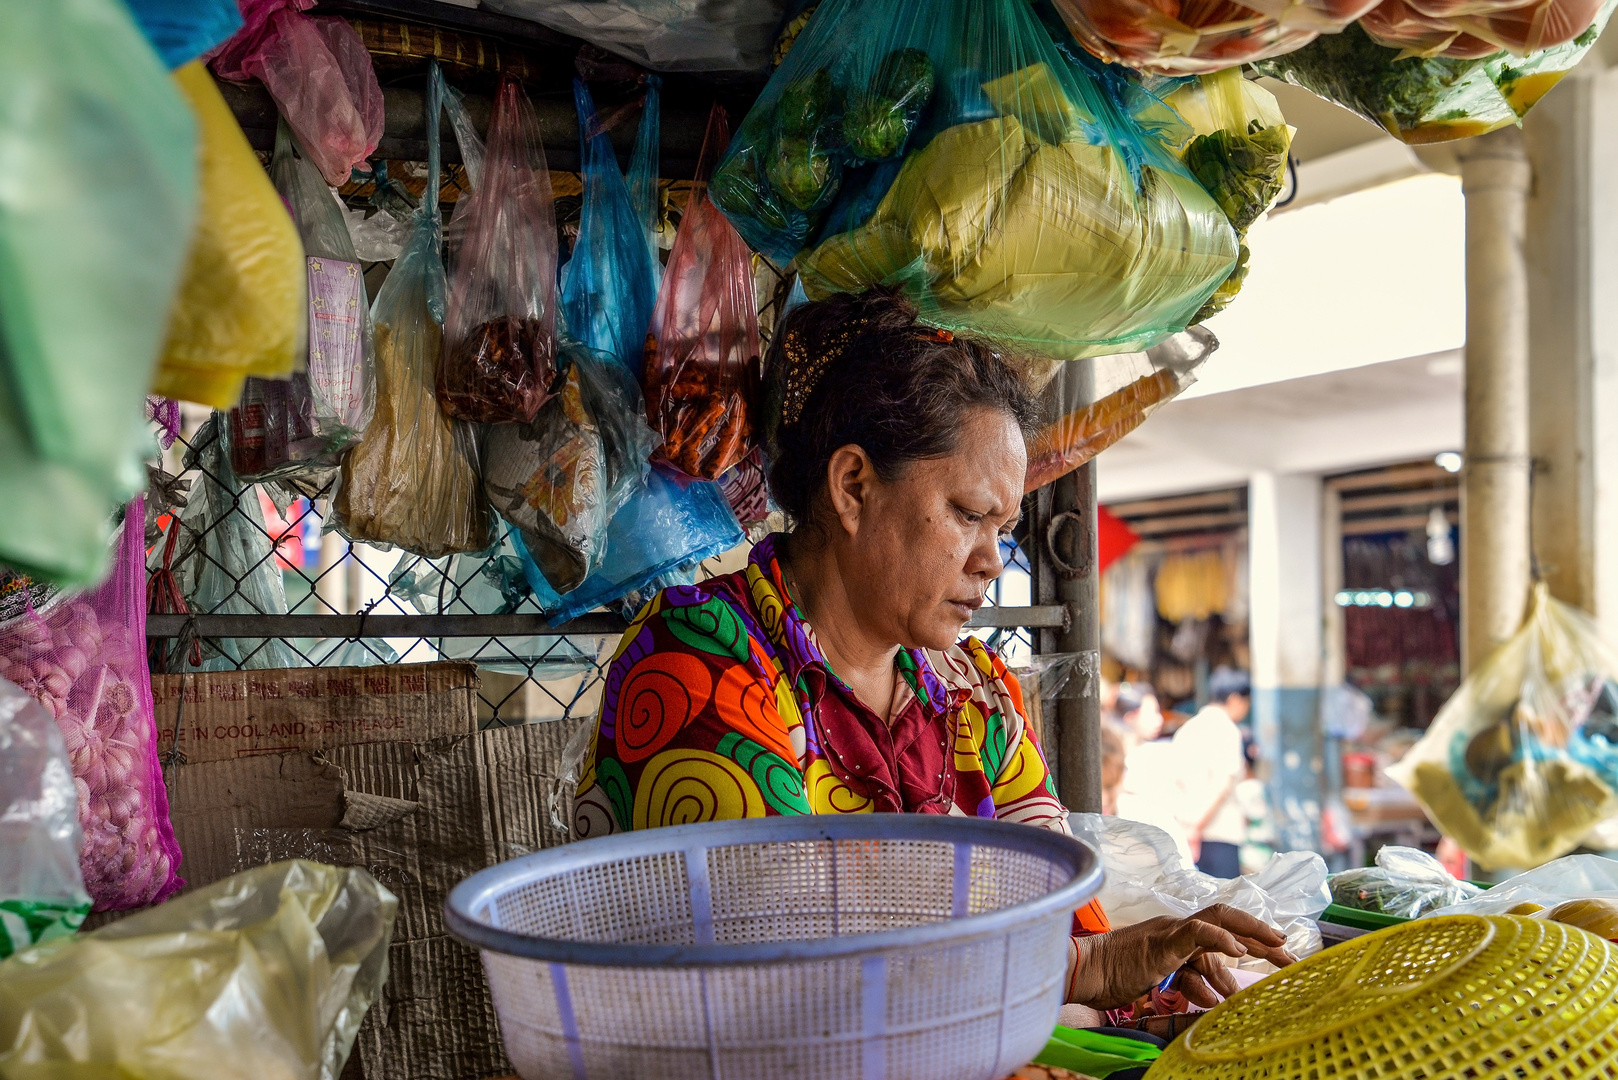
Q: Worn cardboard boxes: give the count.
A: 2